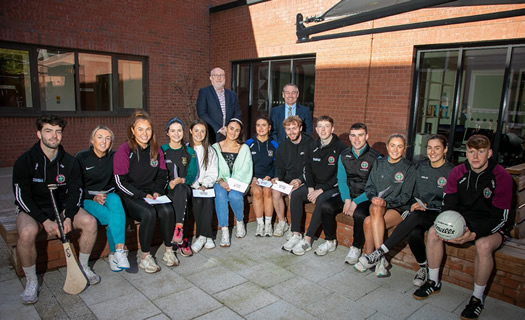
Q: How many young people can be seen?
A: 13